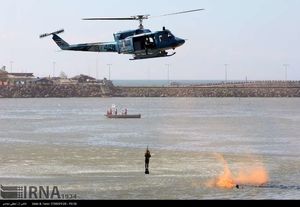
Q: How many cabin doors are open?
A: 1